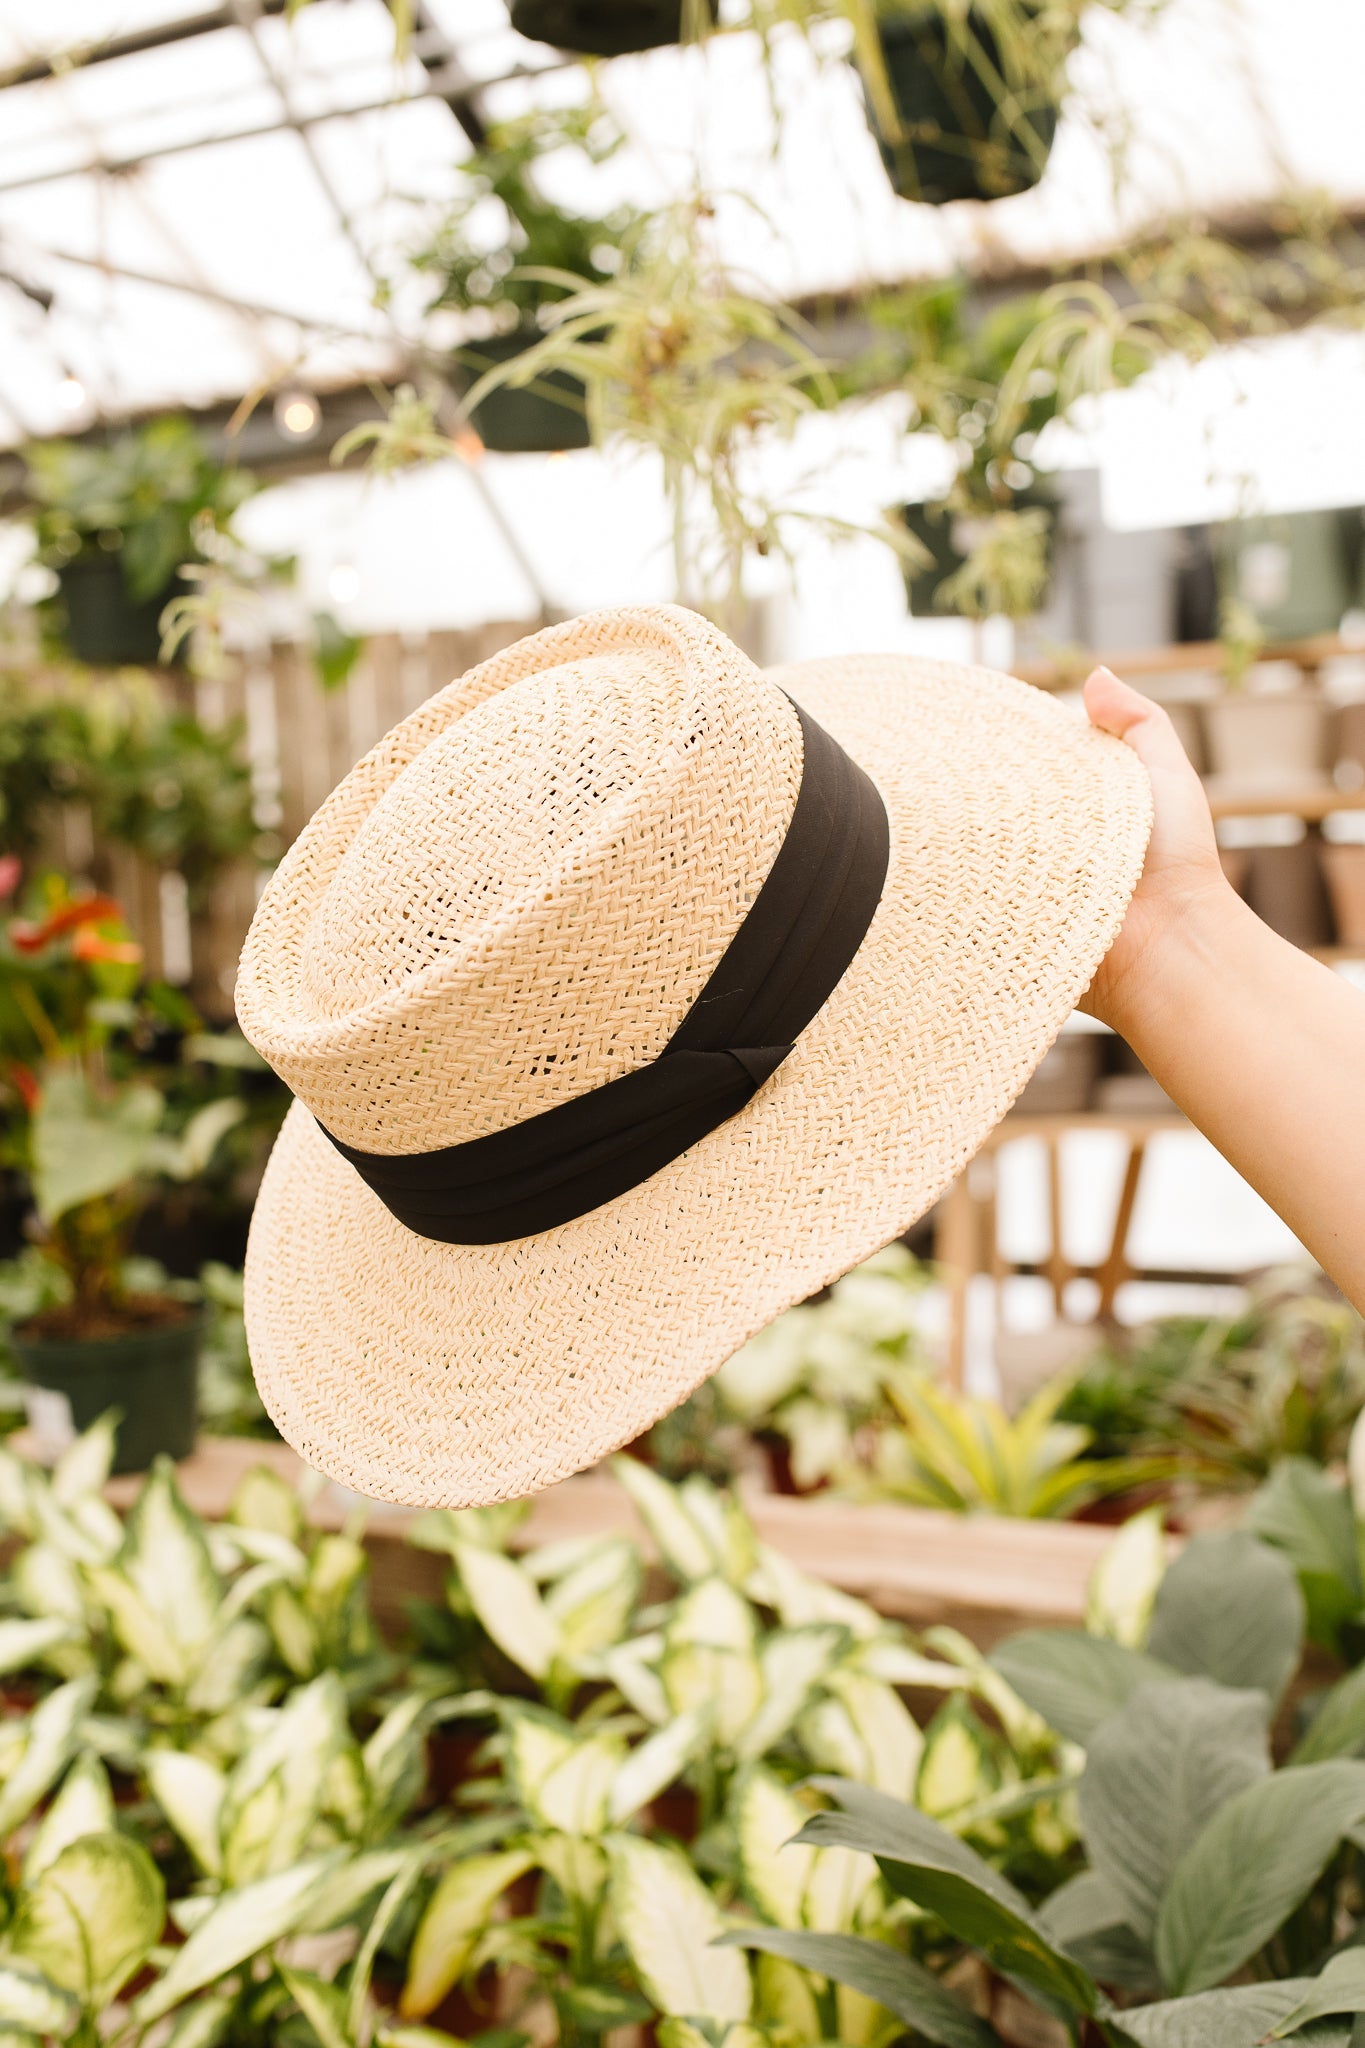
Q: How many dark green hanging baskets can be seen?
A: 5